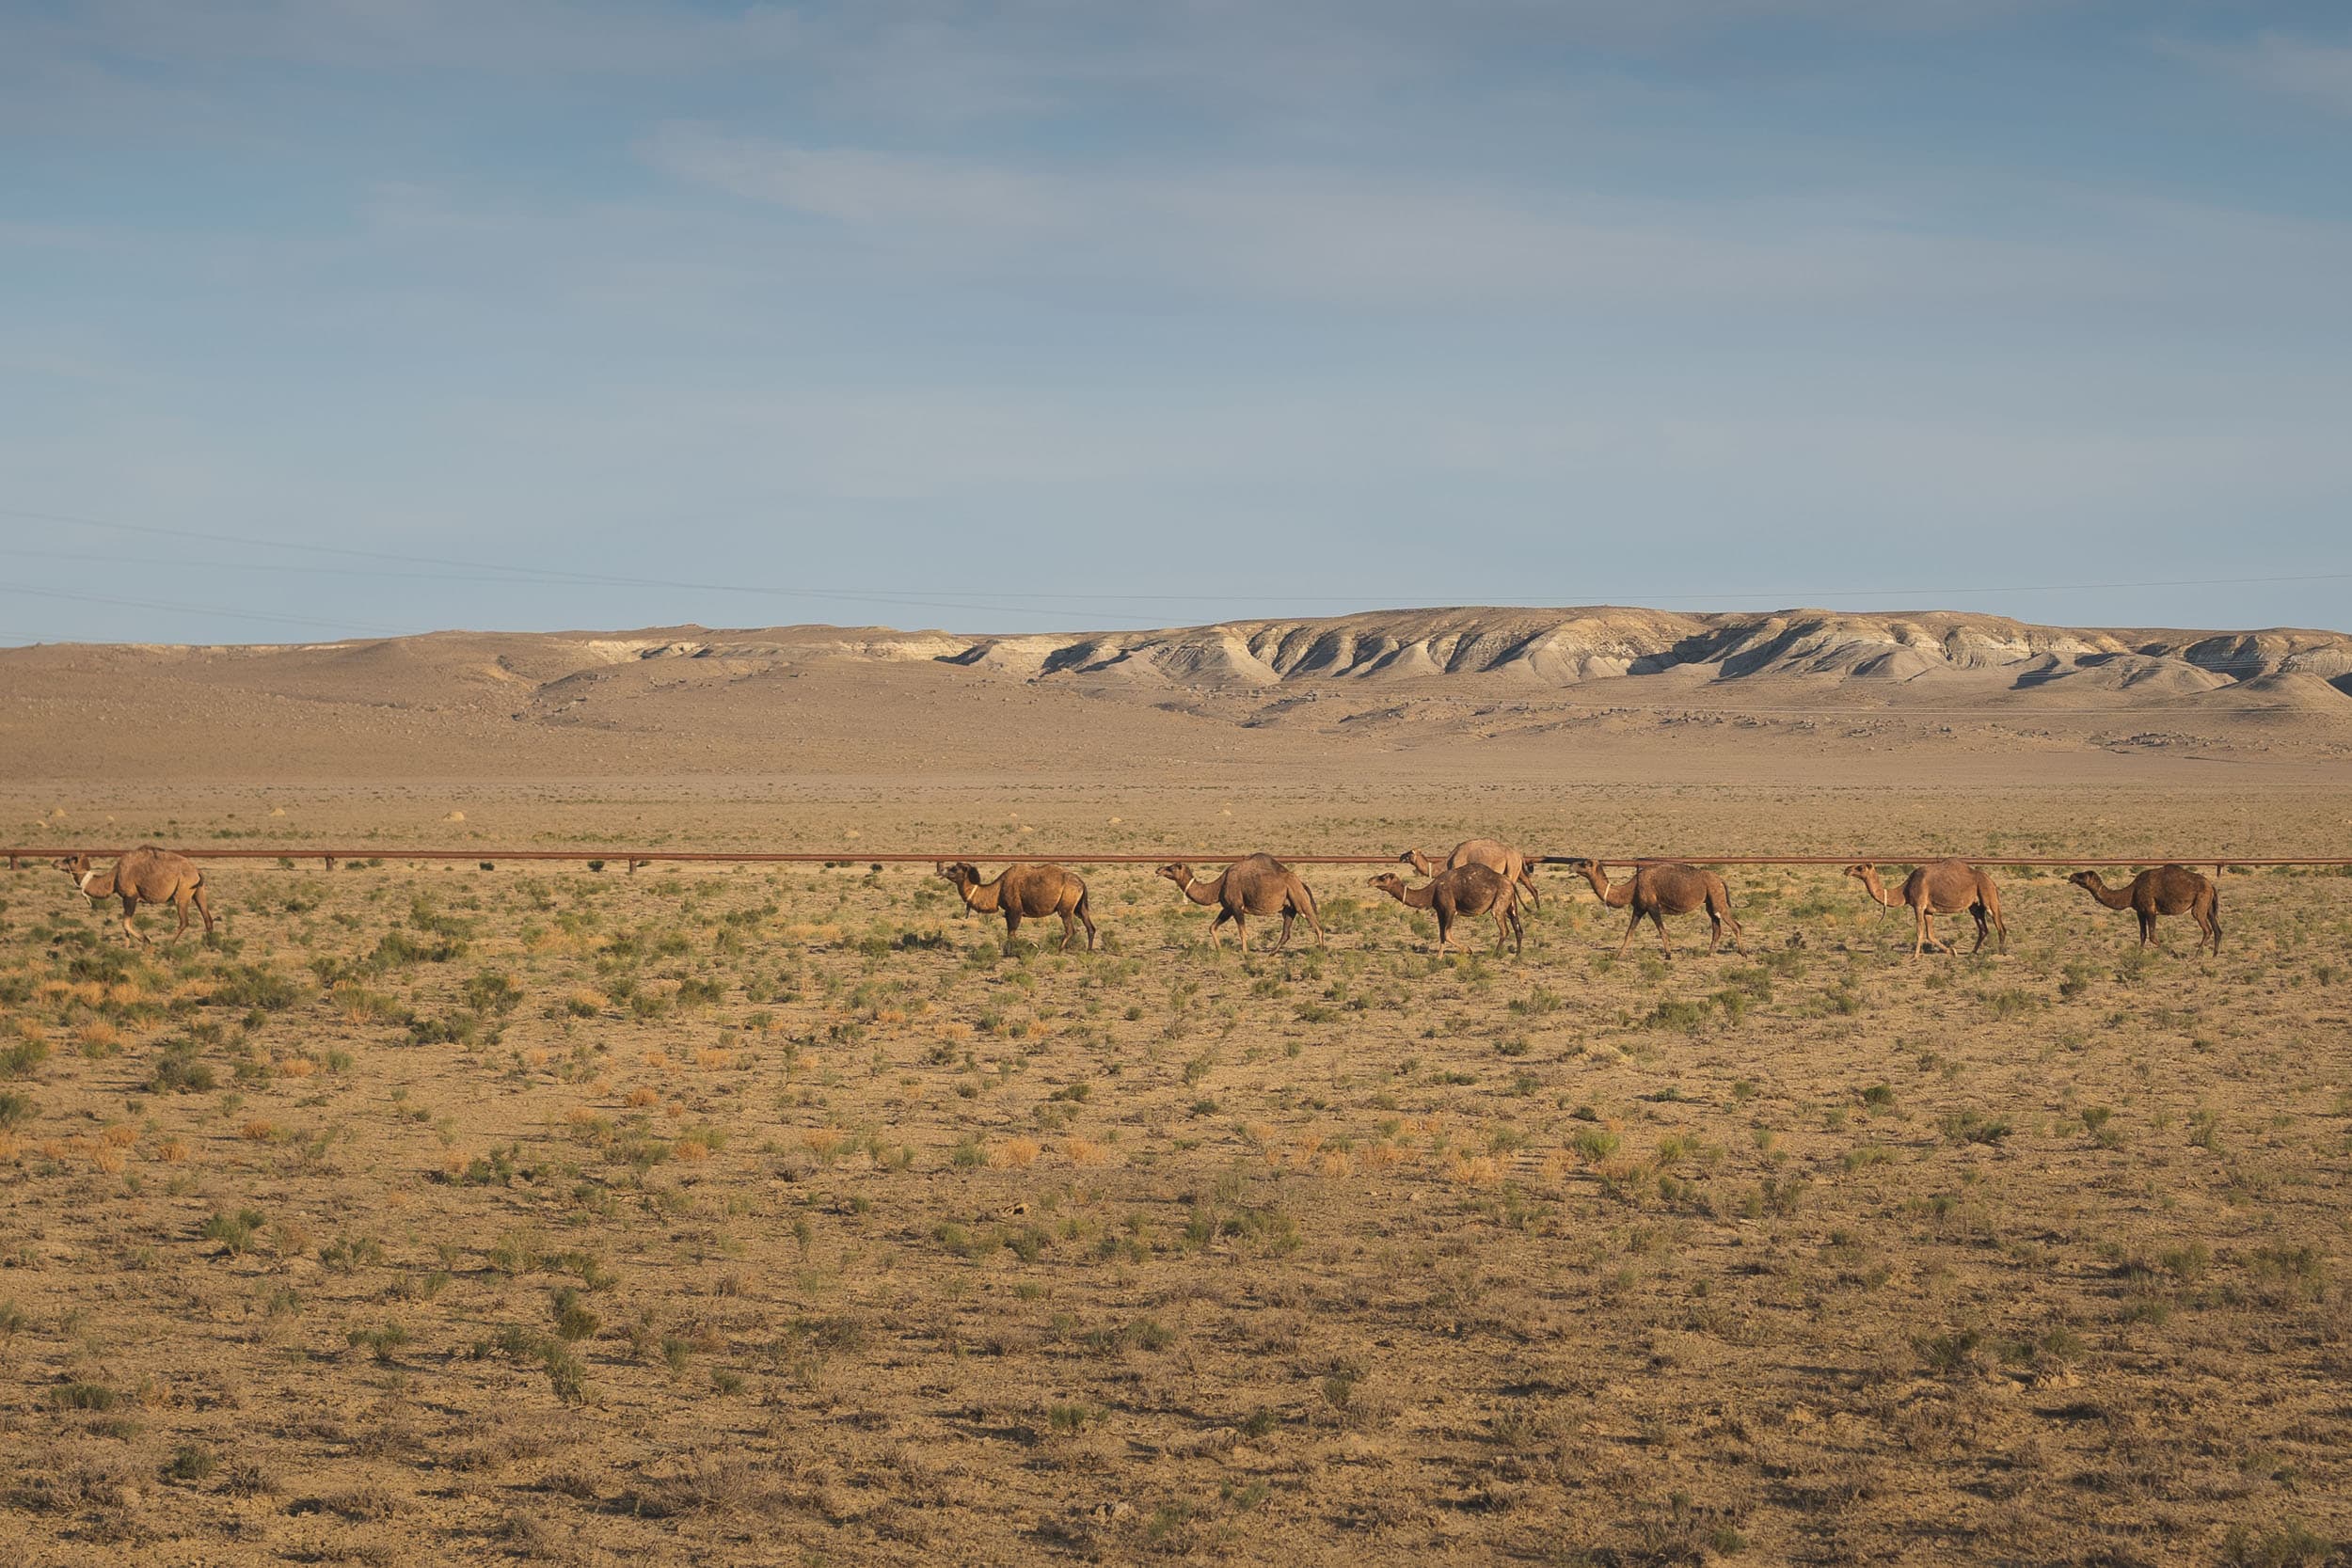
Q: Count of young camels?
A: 0